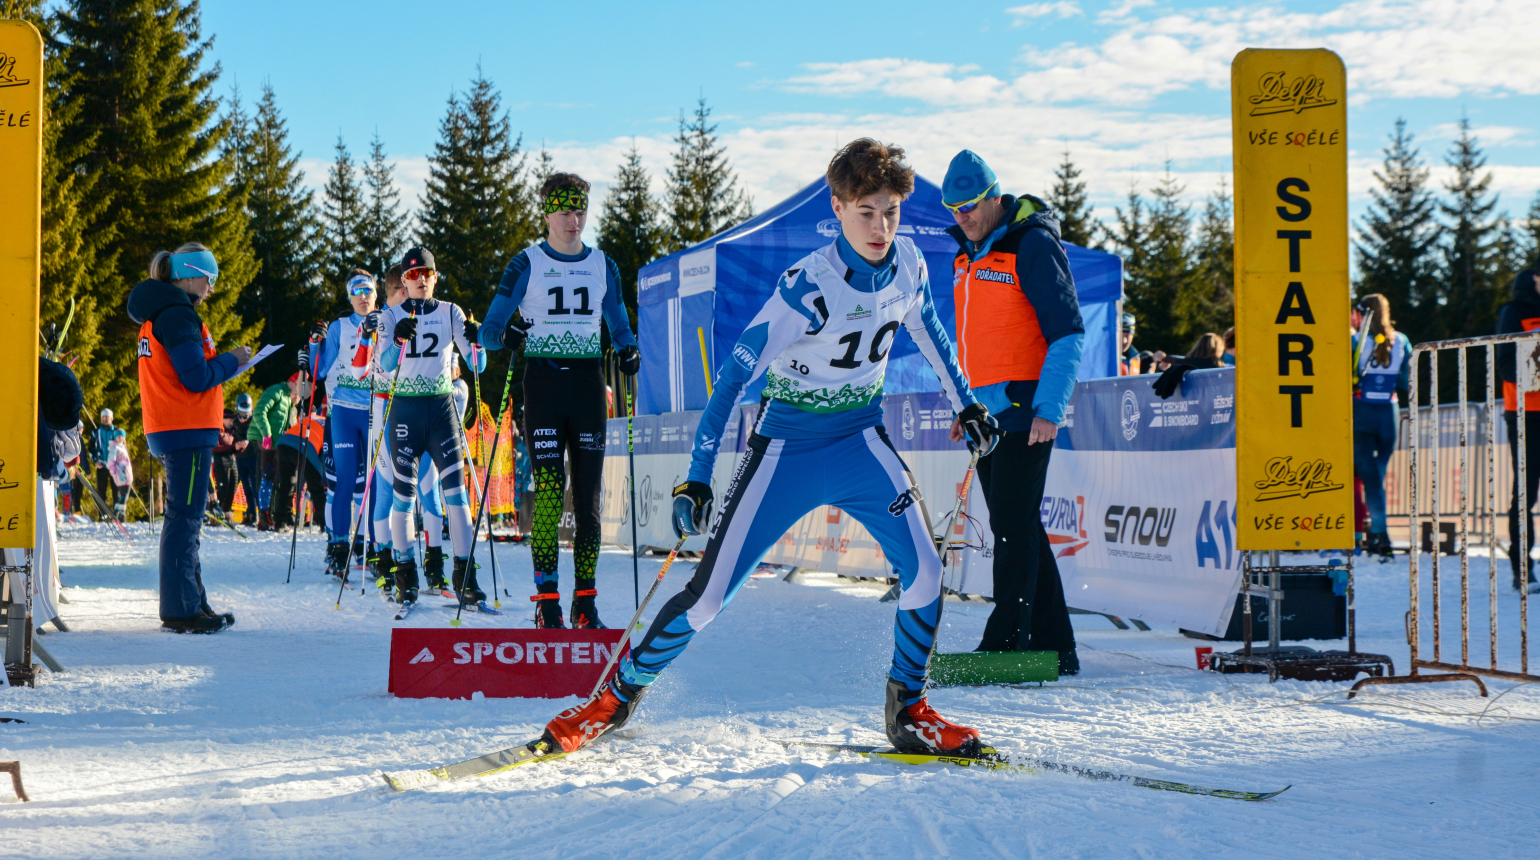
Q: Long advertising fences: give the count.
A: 1